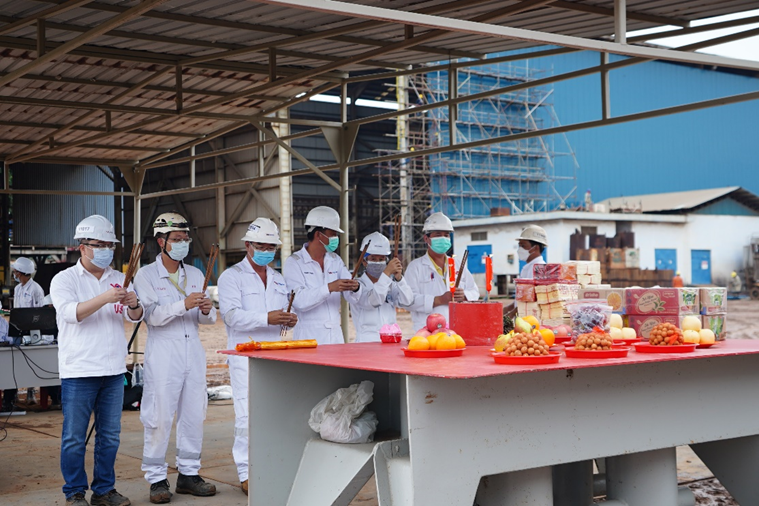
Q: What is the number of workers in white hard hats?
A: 8